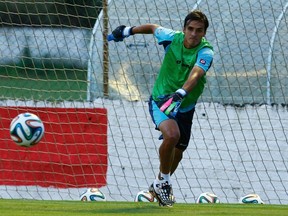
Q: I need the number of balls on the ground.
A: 4